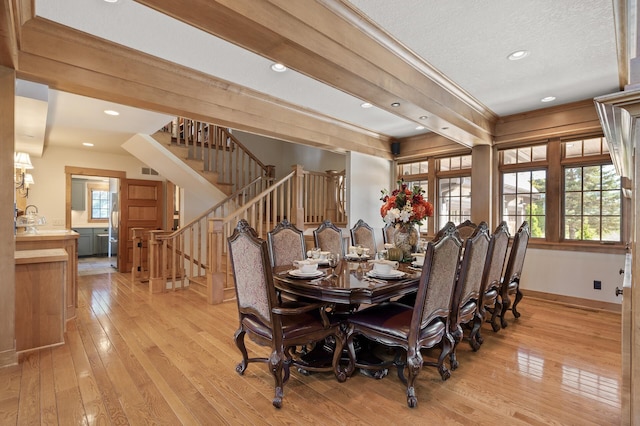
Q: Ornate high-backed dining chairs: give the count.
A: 10